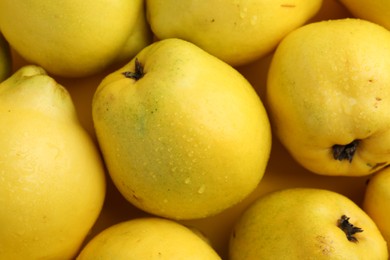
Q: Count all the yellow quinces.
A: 10